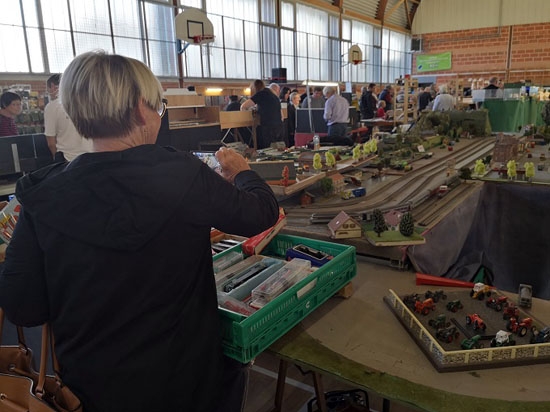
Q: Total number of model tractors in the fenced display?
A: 14